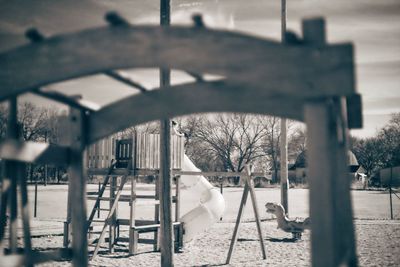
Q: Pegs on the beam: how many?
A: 4